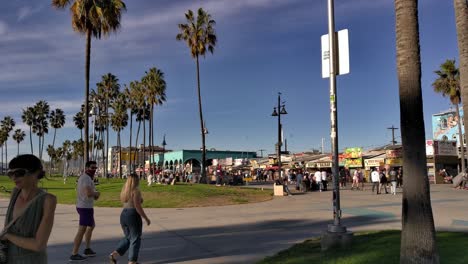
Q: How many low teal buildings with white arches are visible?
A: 1